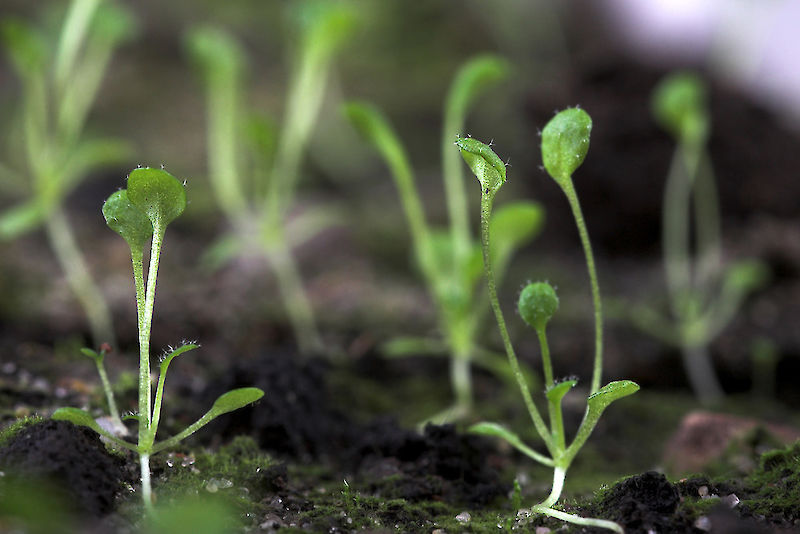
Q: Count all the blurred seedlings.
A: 4